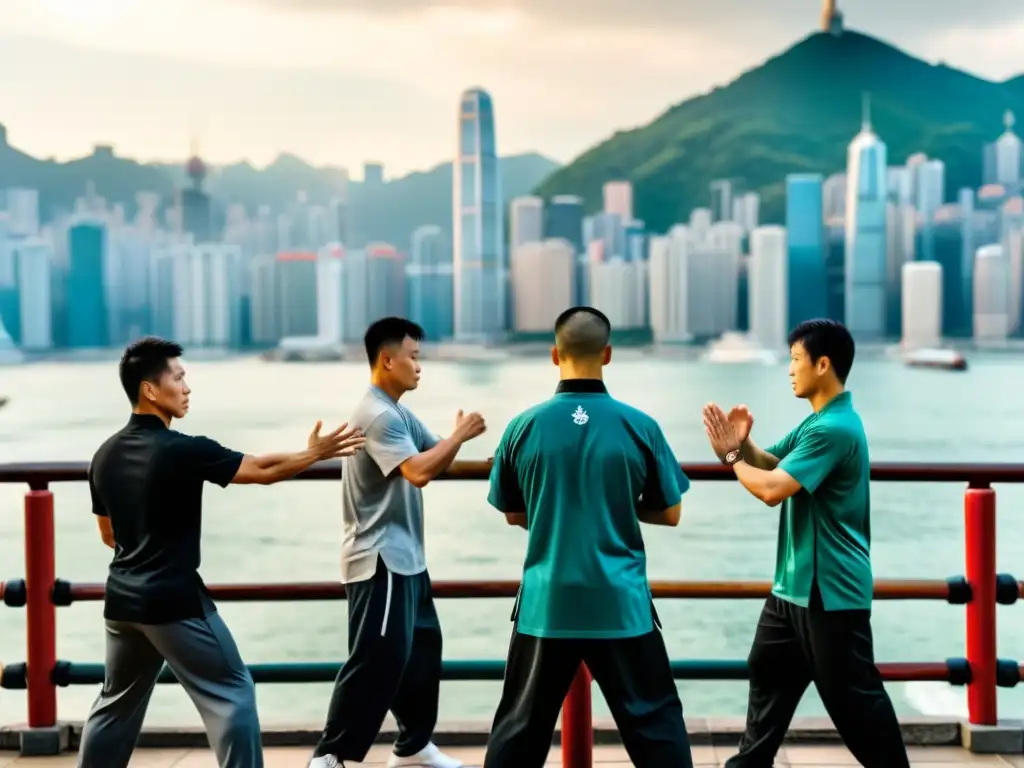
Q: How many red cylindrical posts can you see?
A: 3